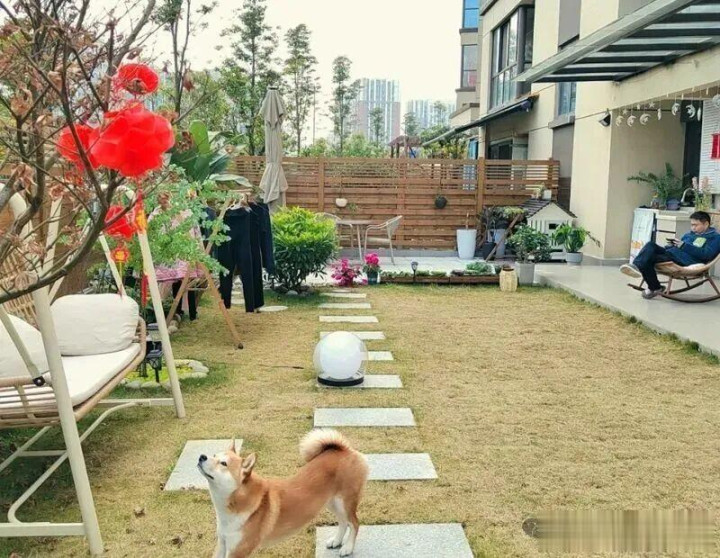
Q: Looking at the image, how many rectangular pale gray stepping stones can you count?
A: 11